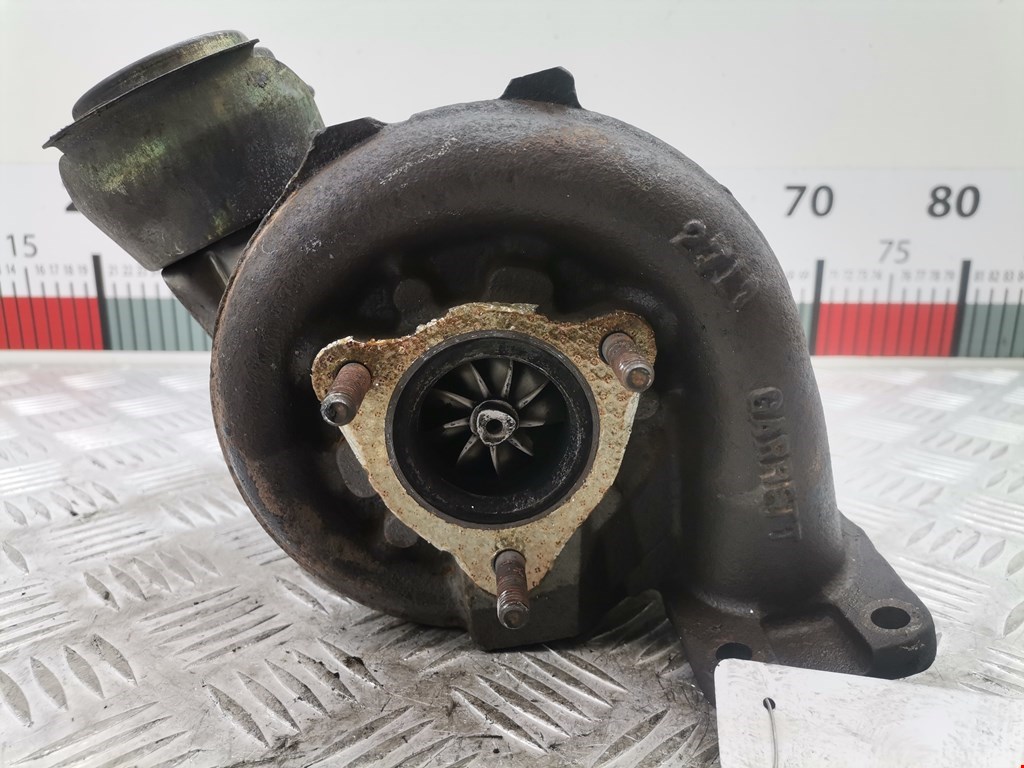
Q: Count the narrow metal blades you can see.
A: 9